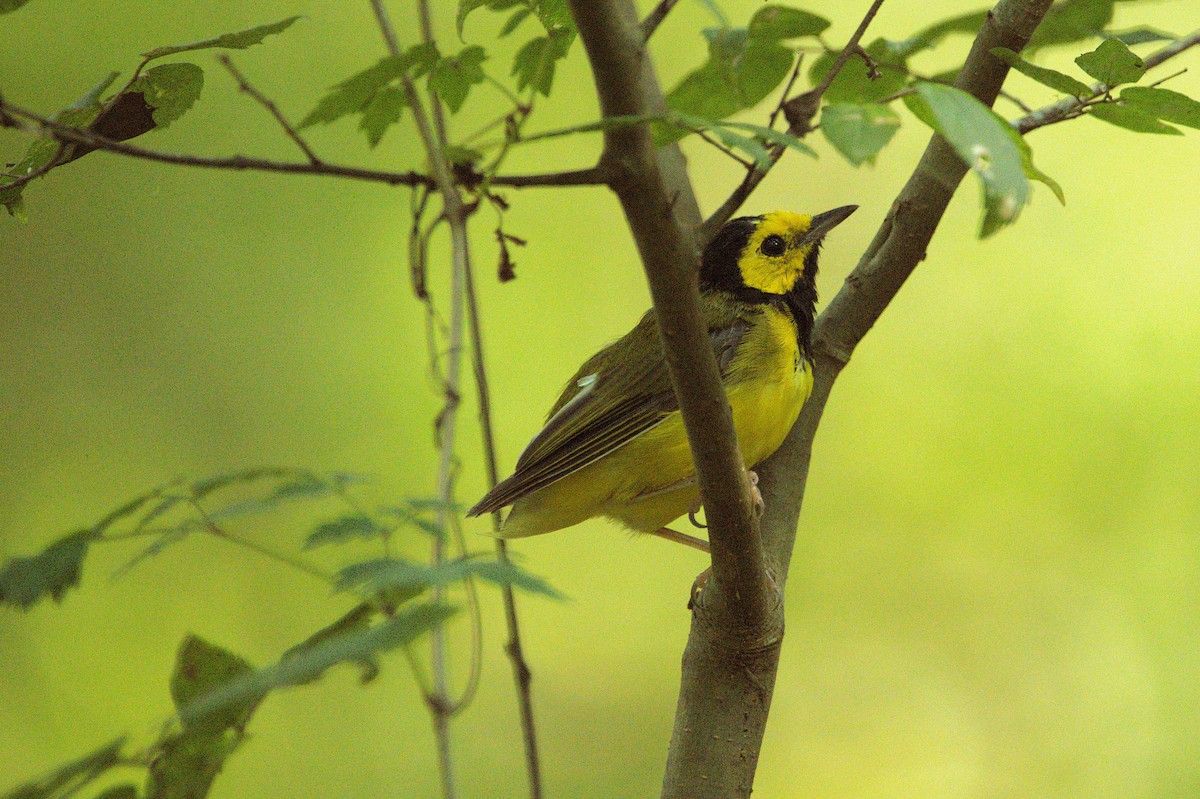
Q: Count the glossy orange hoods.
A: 0